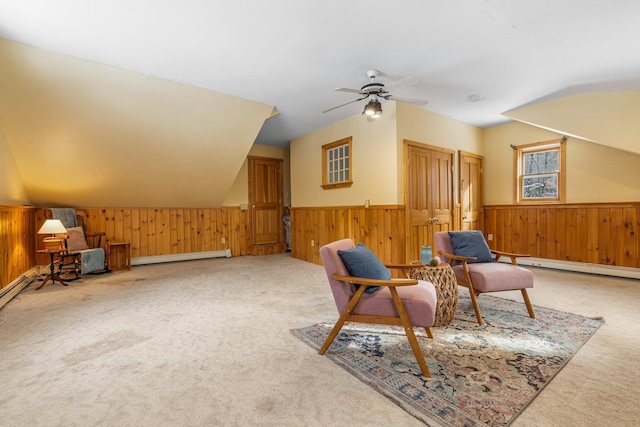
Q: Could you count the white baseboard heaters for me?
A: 3